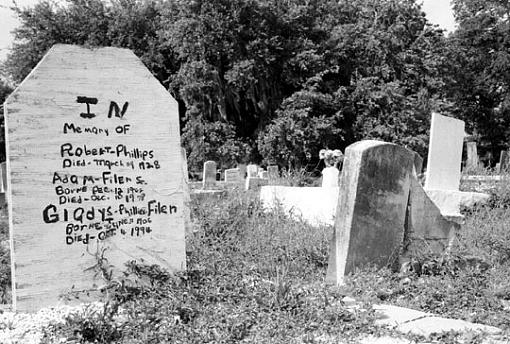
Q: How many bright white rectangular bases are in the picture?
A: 2